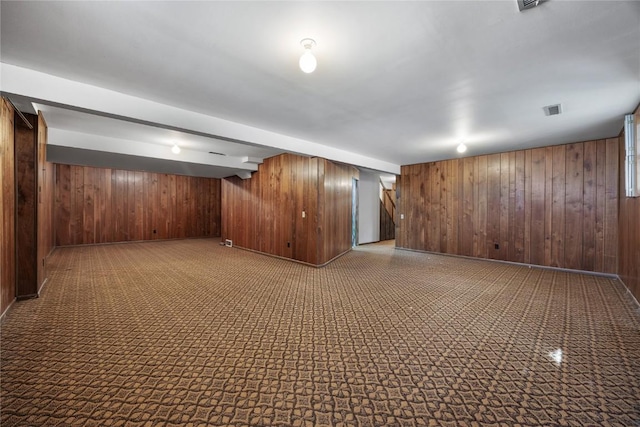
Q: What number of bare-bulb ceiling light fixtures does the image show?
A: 3